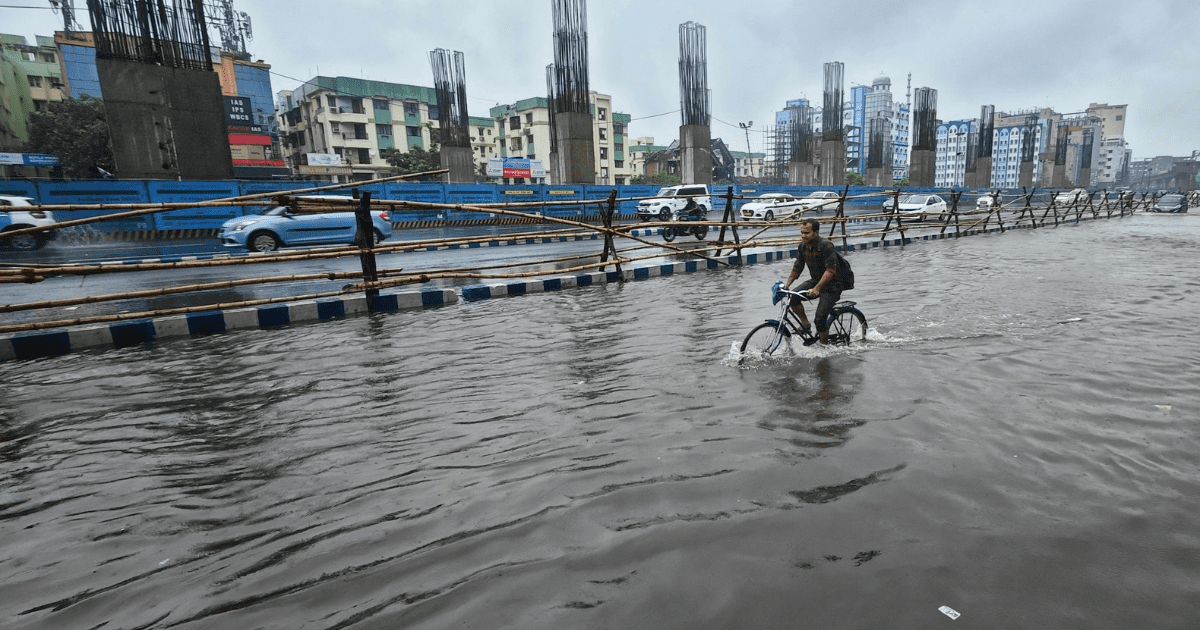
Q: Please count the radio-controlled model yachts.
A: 0